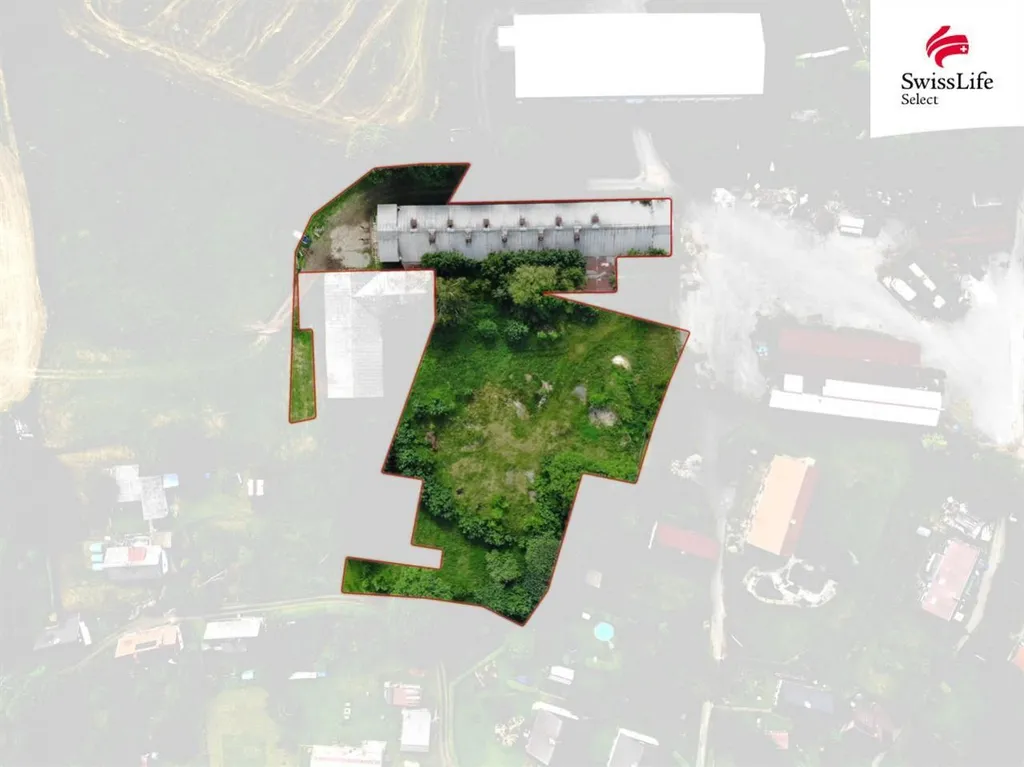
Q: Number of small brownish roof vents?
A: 11